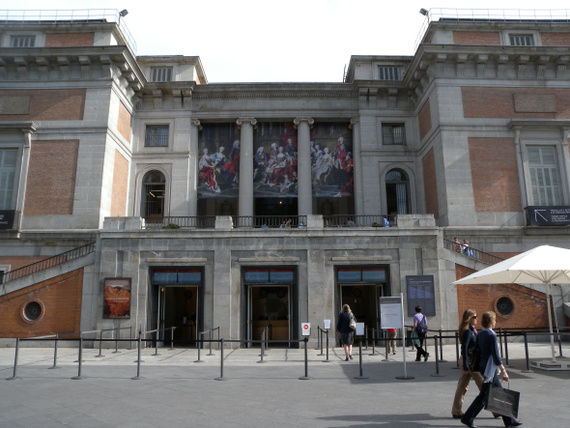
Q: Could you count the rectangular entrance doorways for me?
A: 3